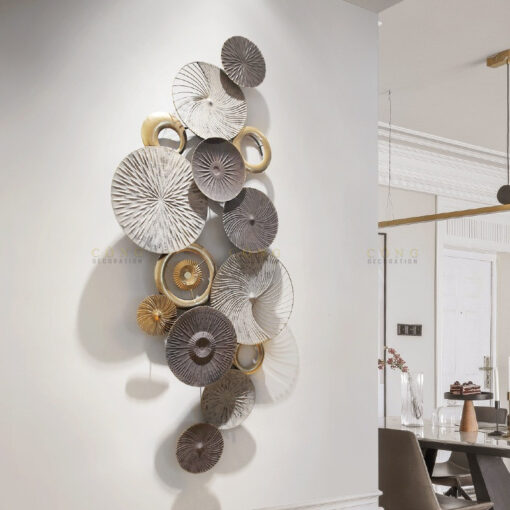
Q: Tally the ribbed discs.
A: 11